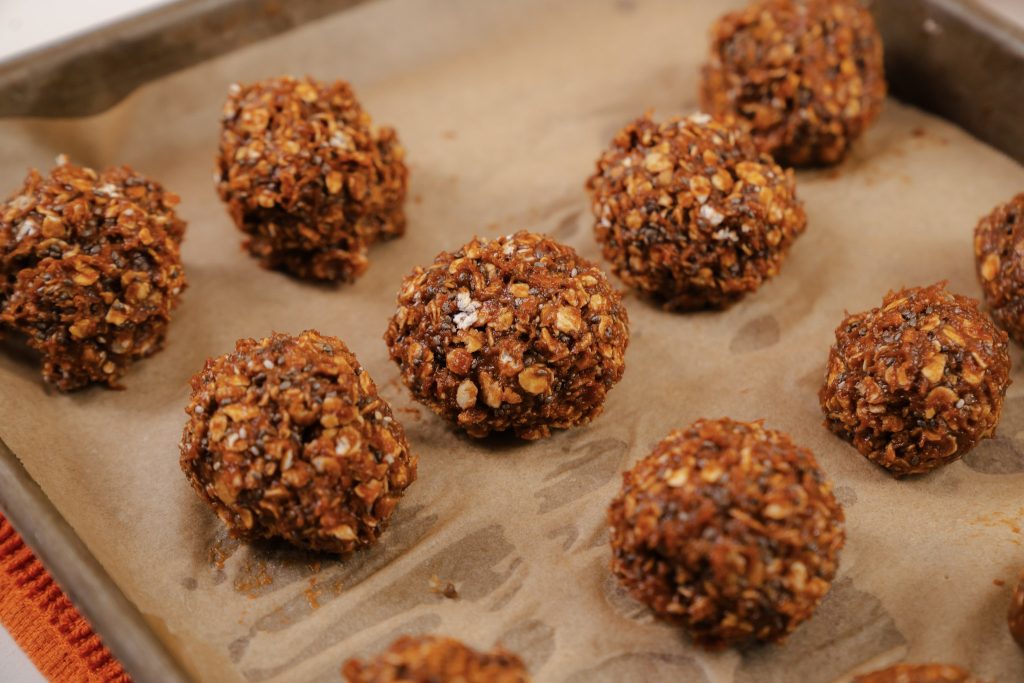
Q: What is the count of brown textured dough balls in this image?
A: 12